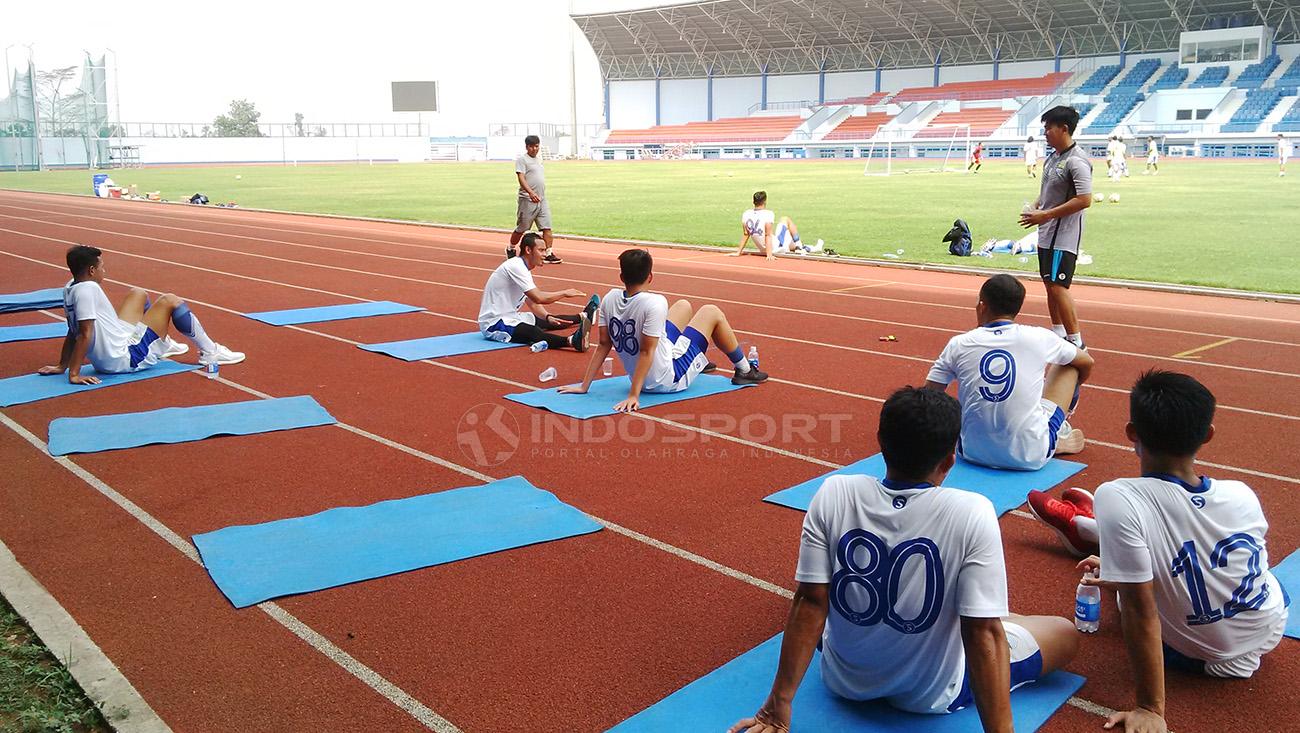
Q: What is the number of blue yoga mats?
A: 11